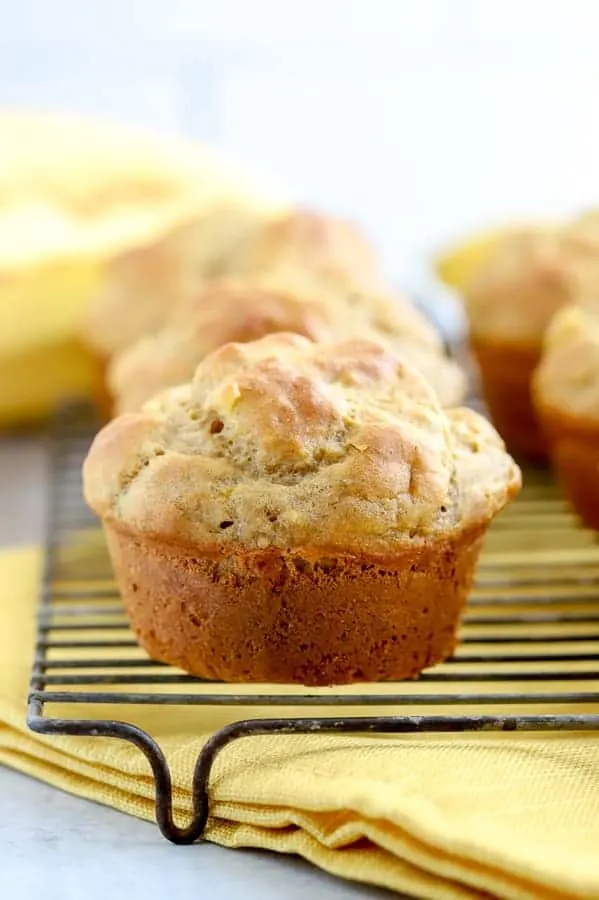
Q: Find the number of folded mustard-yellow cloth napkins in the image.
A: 1